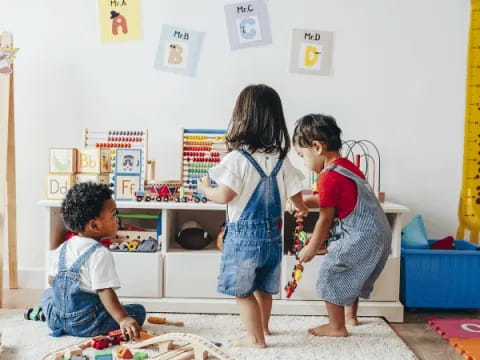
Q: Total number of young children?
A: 3